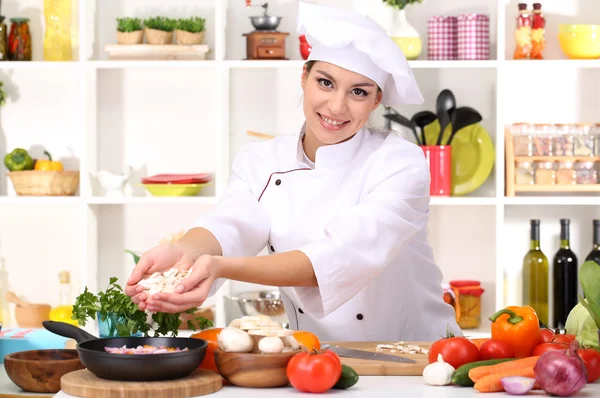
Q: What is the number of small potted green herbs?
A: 3